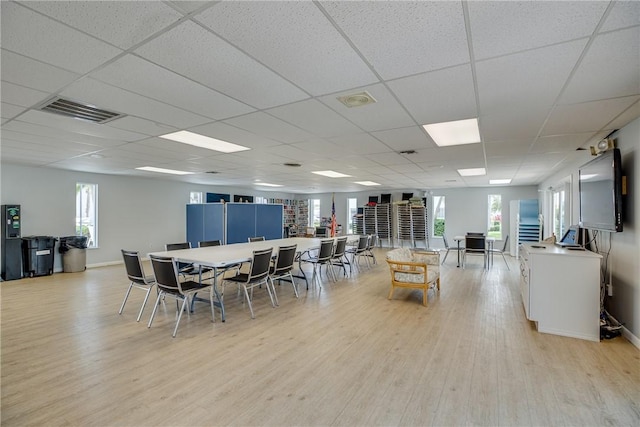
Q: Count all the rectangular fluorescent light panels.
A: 8